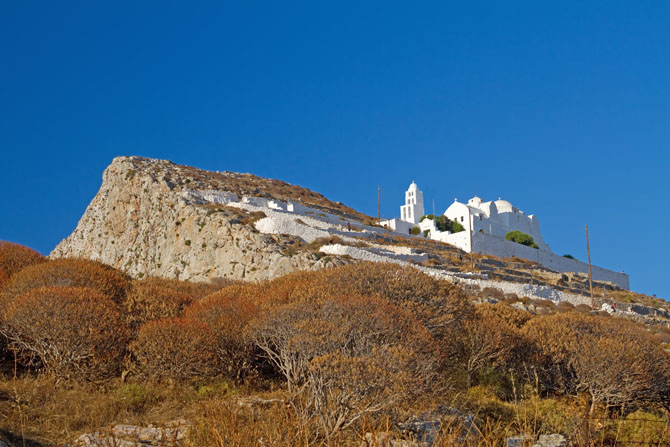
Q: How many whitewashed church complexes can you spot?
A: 1